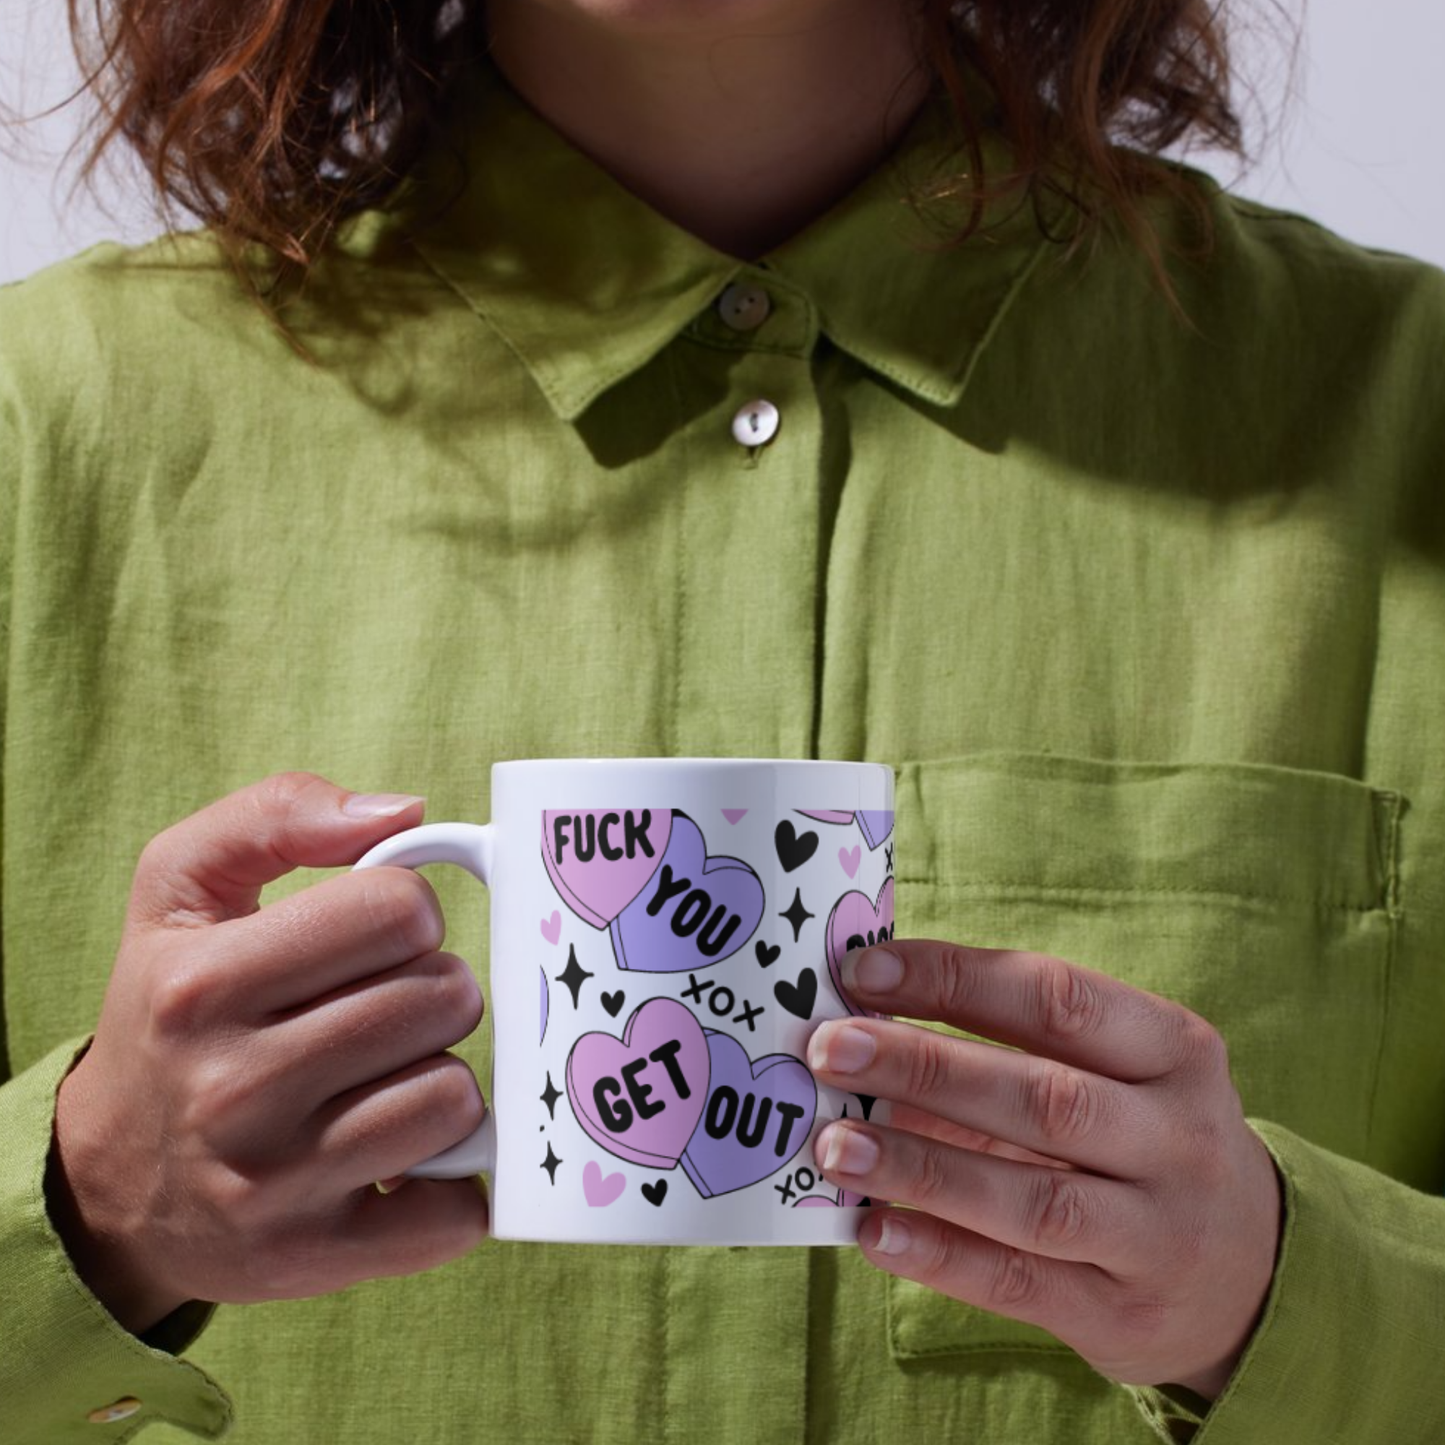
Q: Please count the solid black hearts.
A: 5